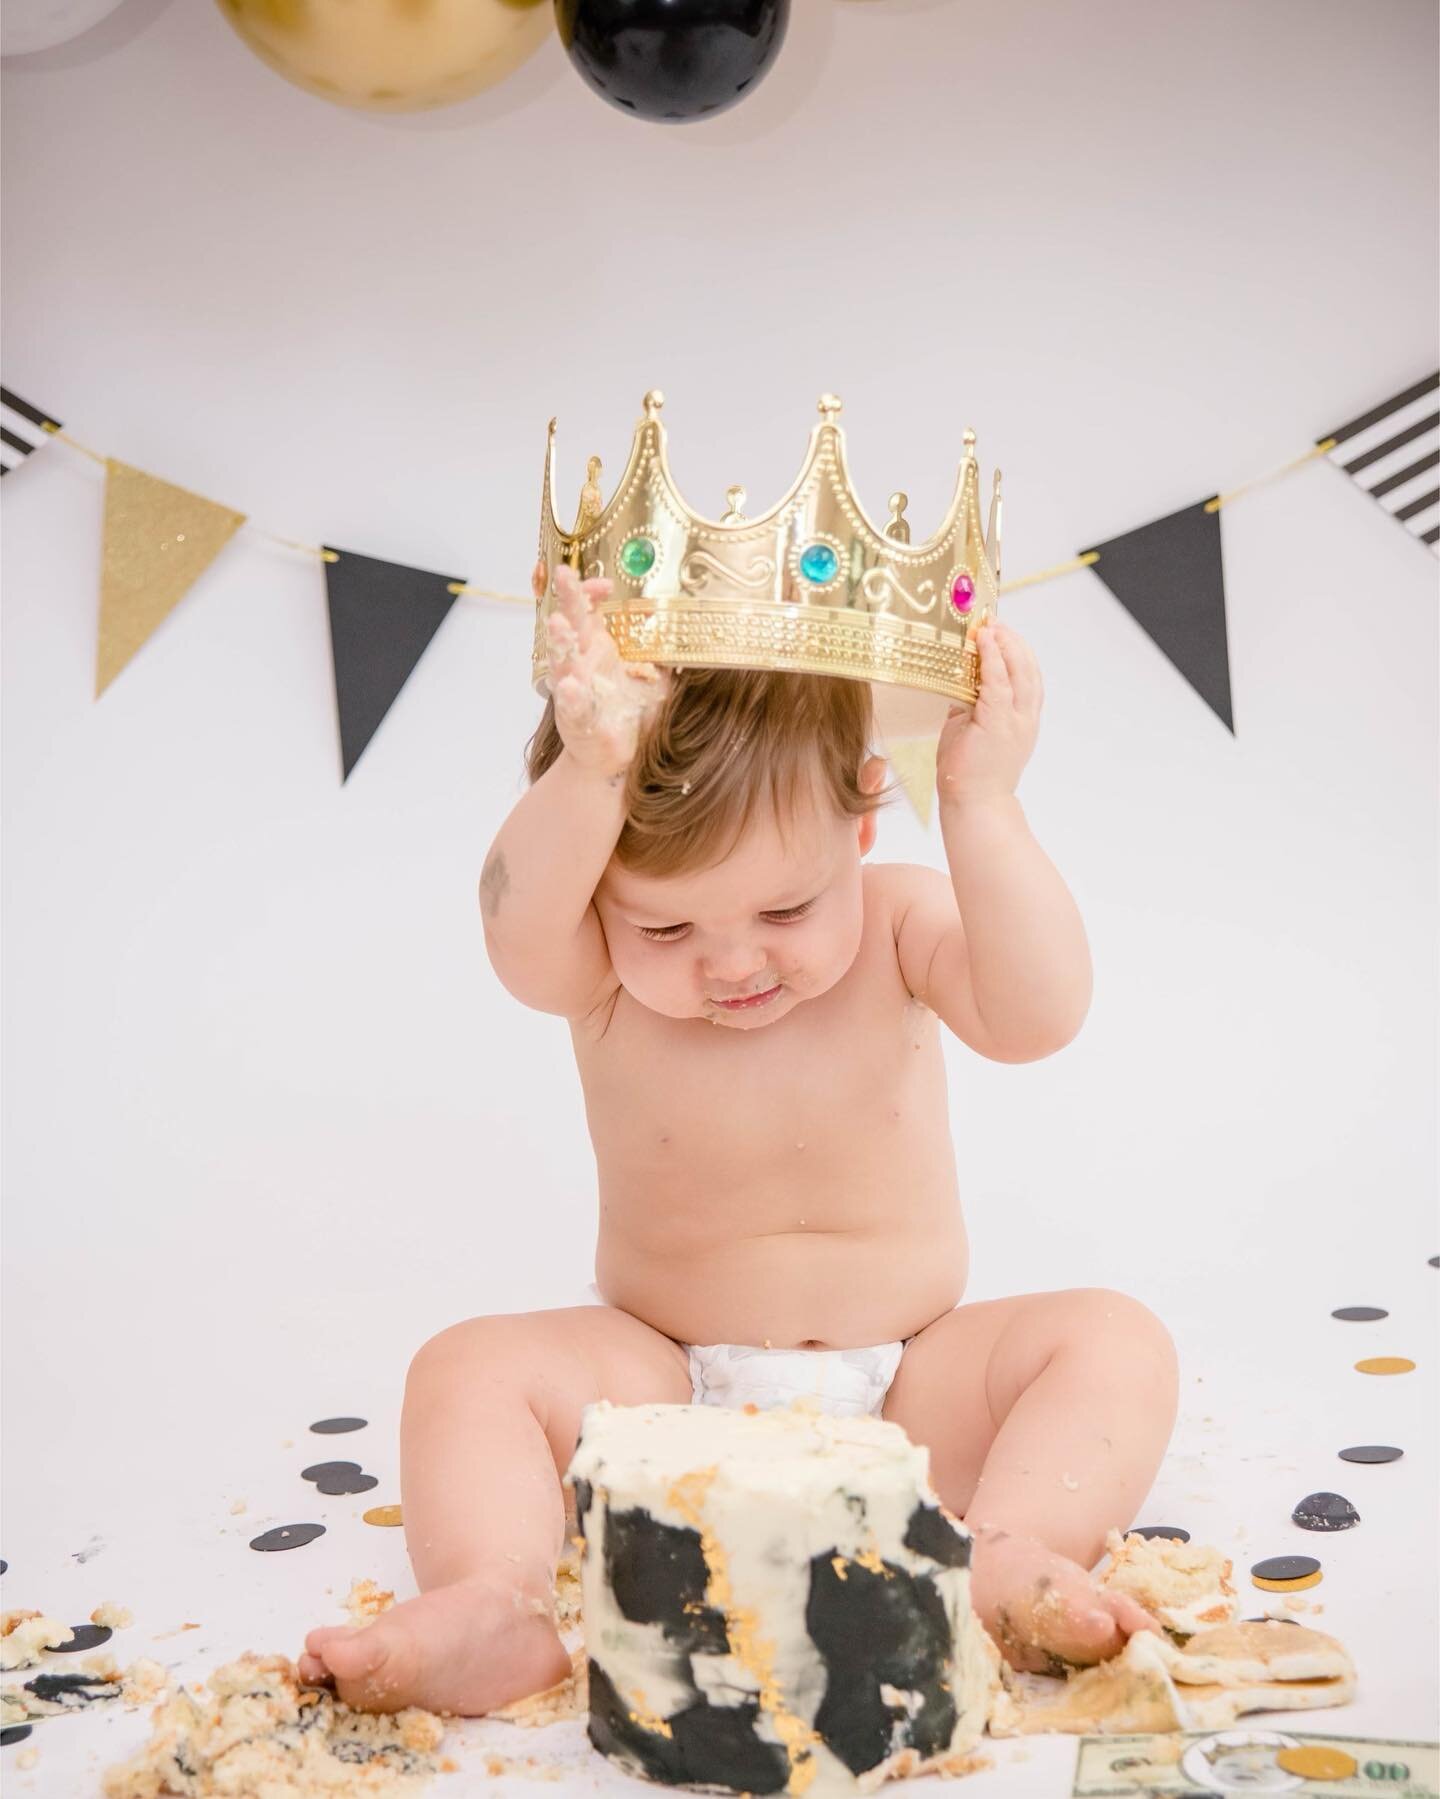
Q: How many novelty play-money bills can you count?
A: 1